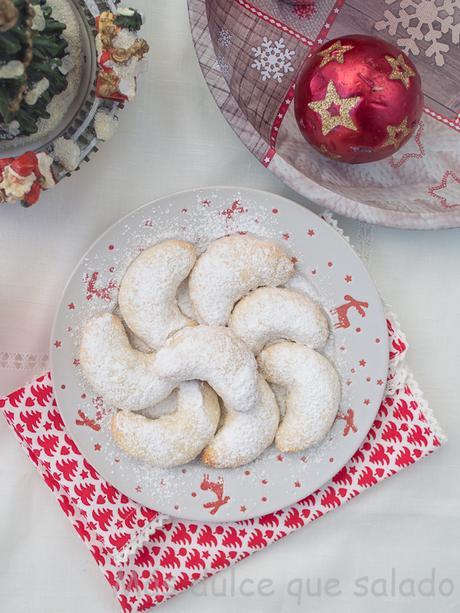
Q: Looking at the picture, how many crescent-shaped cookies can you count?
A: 8